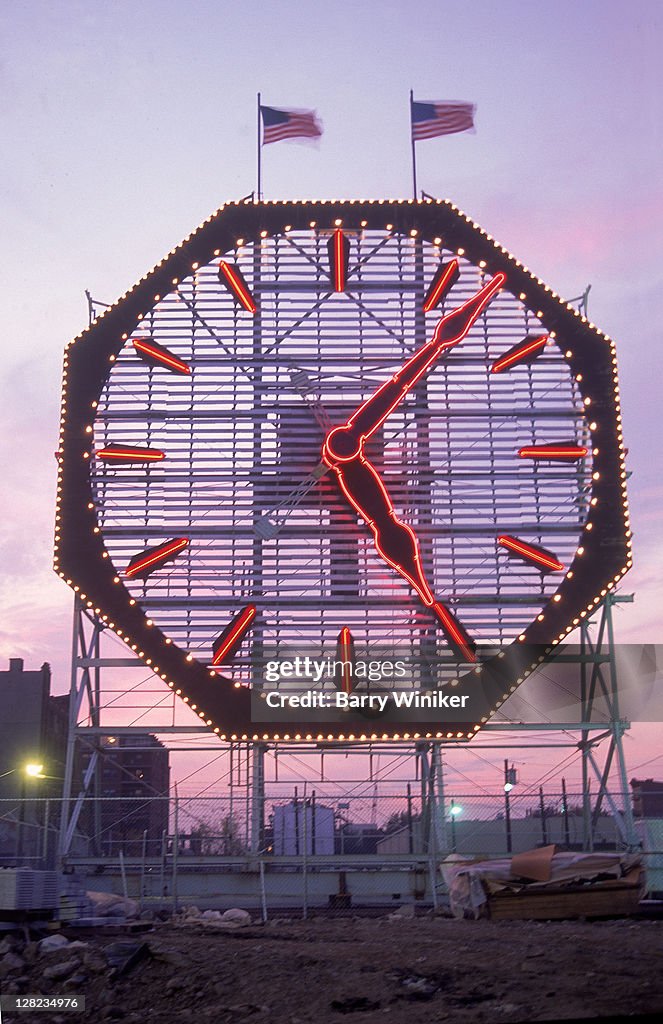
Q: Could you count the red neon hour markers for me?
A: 12